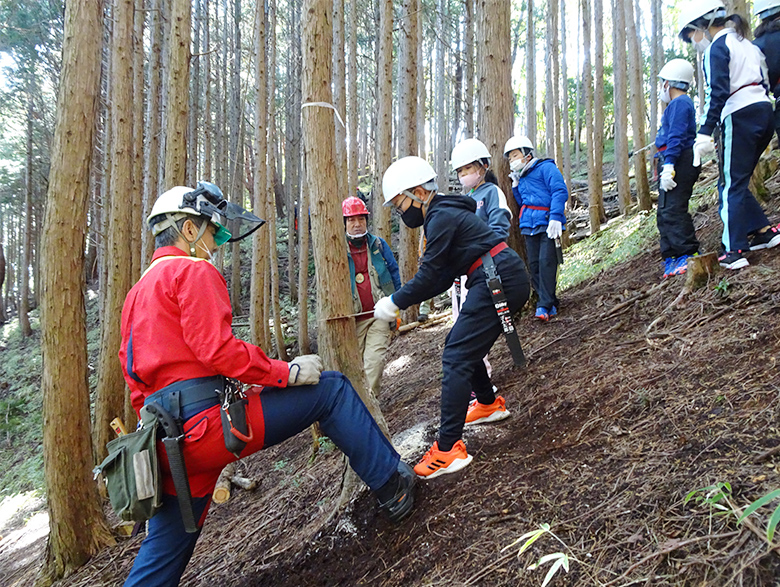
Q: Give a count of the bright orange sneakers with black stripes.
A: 2